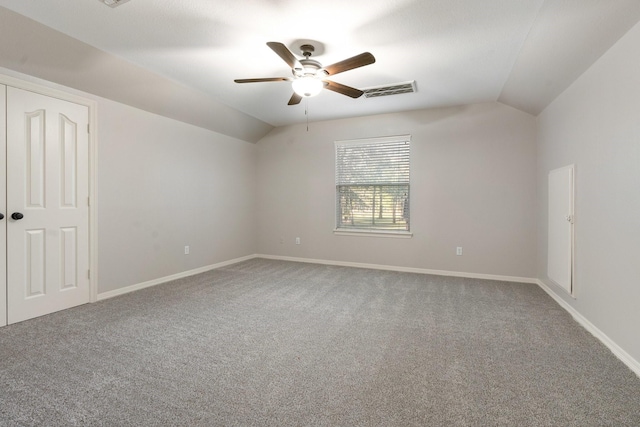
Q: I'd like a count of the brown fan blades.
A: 5